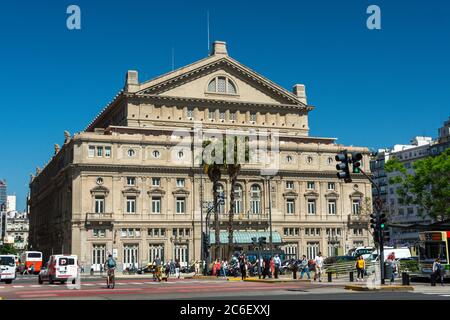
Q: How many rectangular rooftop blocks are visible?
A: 3